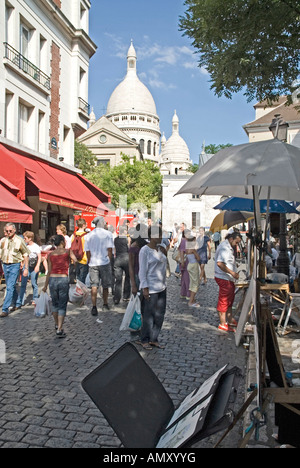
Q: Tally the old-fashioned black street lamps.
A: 1